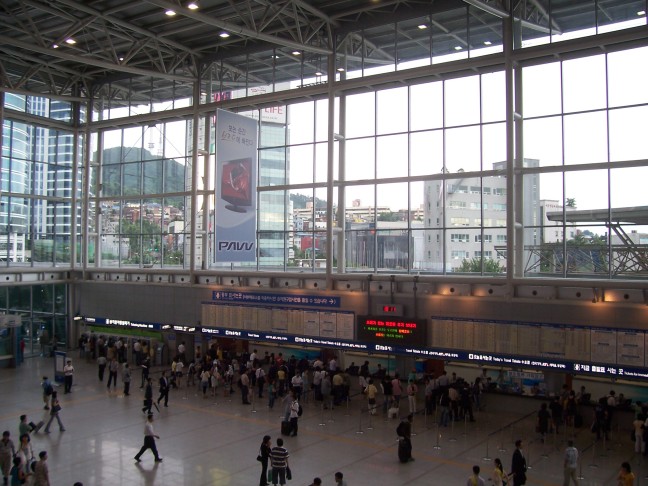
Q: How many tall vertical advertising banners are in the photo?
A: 1